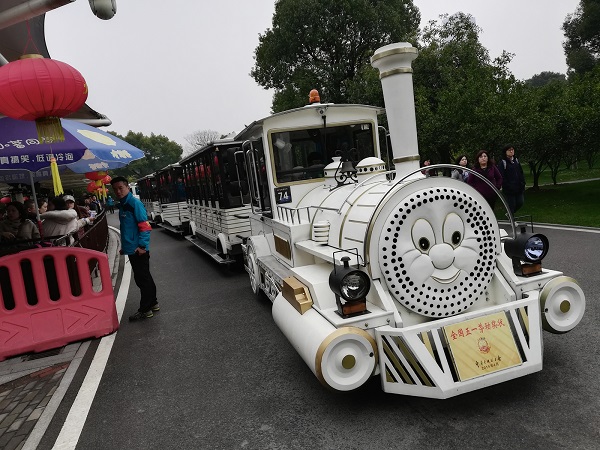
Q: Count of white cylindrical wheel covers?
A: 2